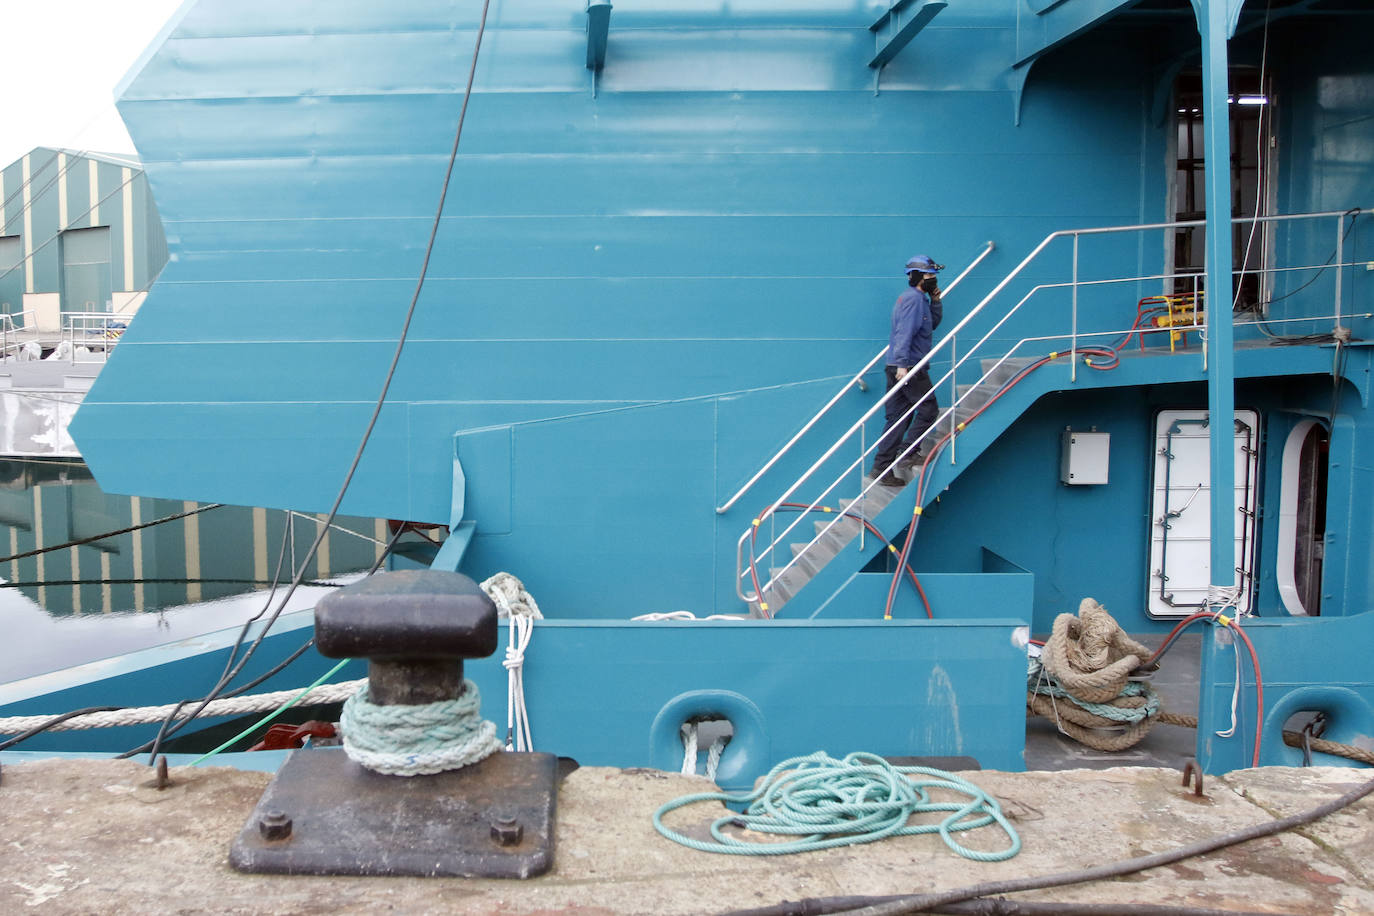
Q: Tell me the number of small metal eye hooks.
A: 2